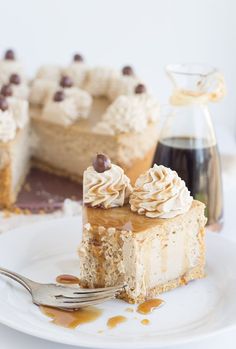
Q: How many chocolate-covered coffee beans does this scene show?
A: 10